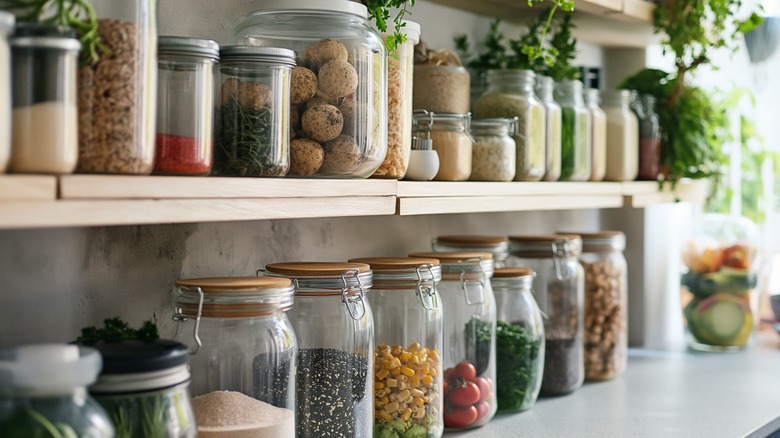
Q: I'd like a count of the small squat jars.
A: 2